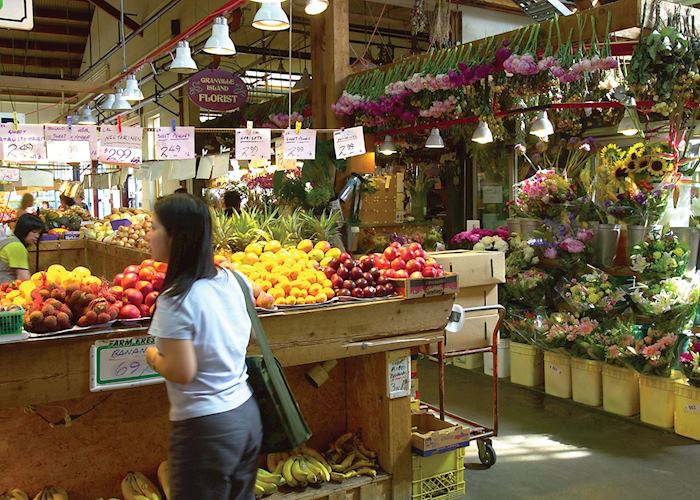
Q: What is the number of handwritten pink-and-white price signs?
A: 7